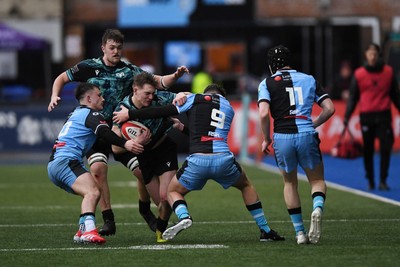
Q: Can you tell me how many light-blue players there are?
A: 3